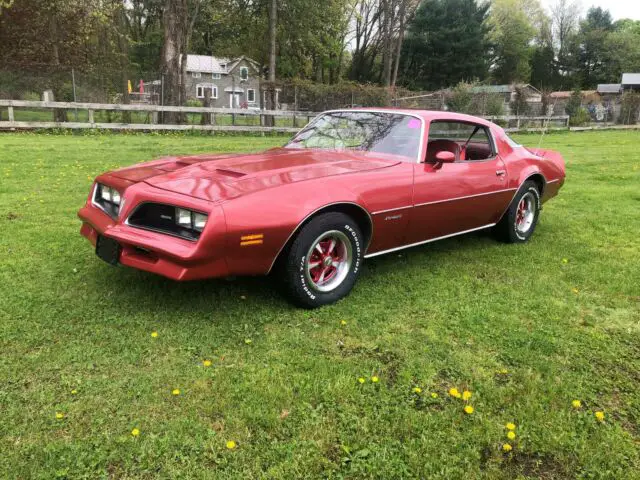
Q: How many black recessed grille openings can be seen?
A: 2